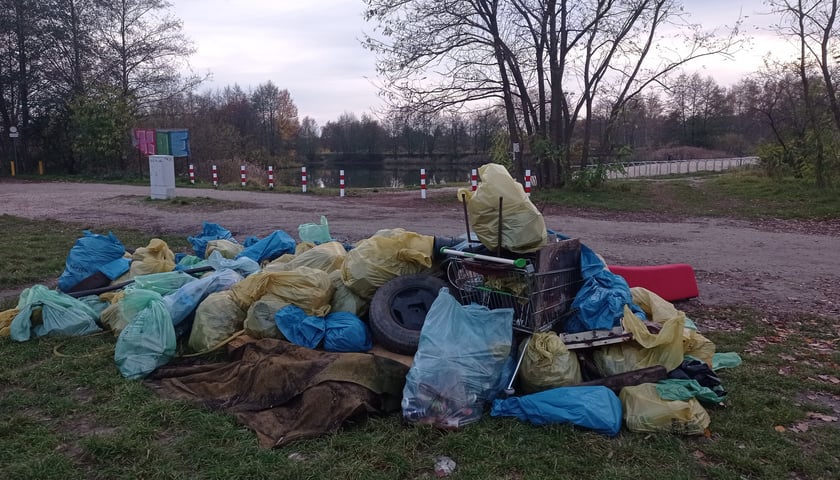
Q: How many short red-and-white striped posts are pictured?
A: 9